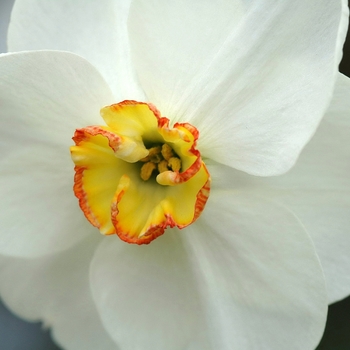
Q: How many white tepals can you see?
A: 6